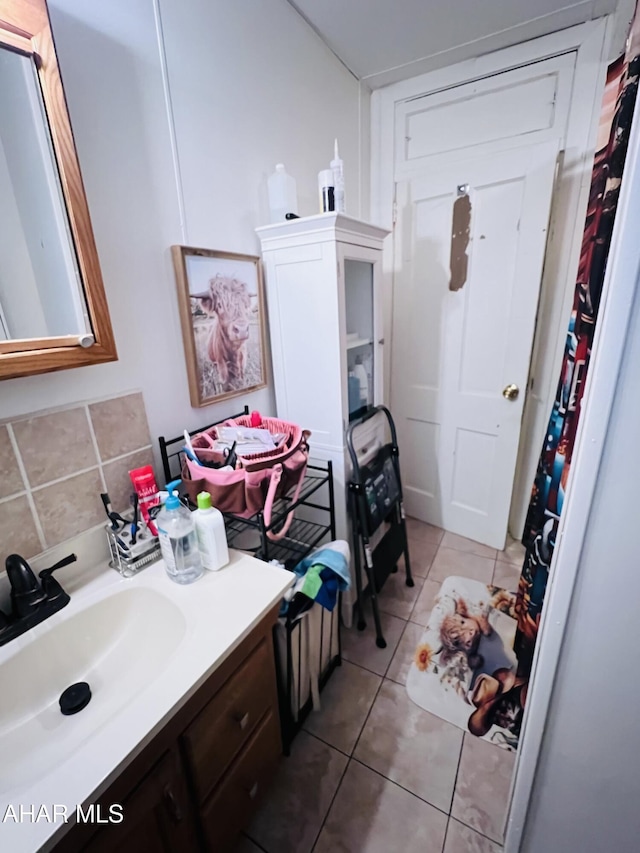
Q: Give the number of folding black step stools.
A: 1